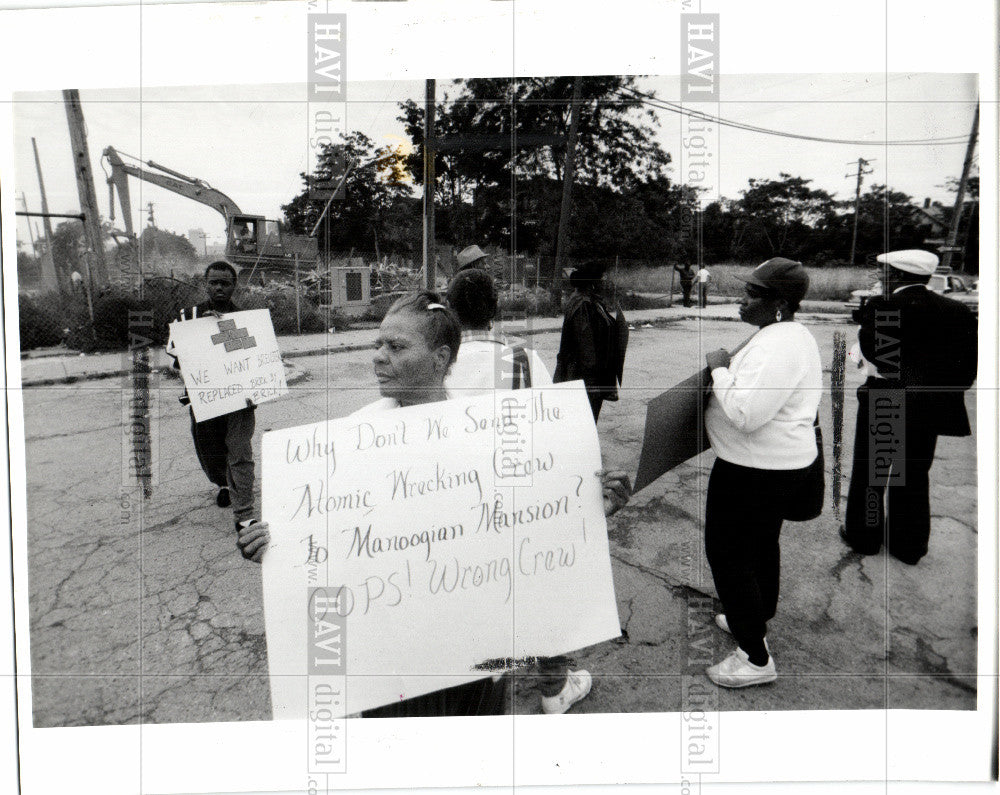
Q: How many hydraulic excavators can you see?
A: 1